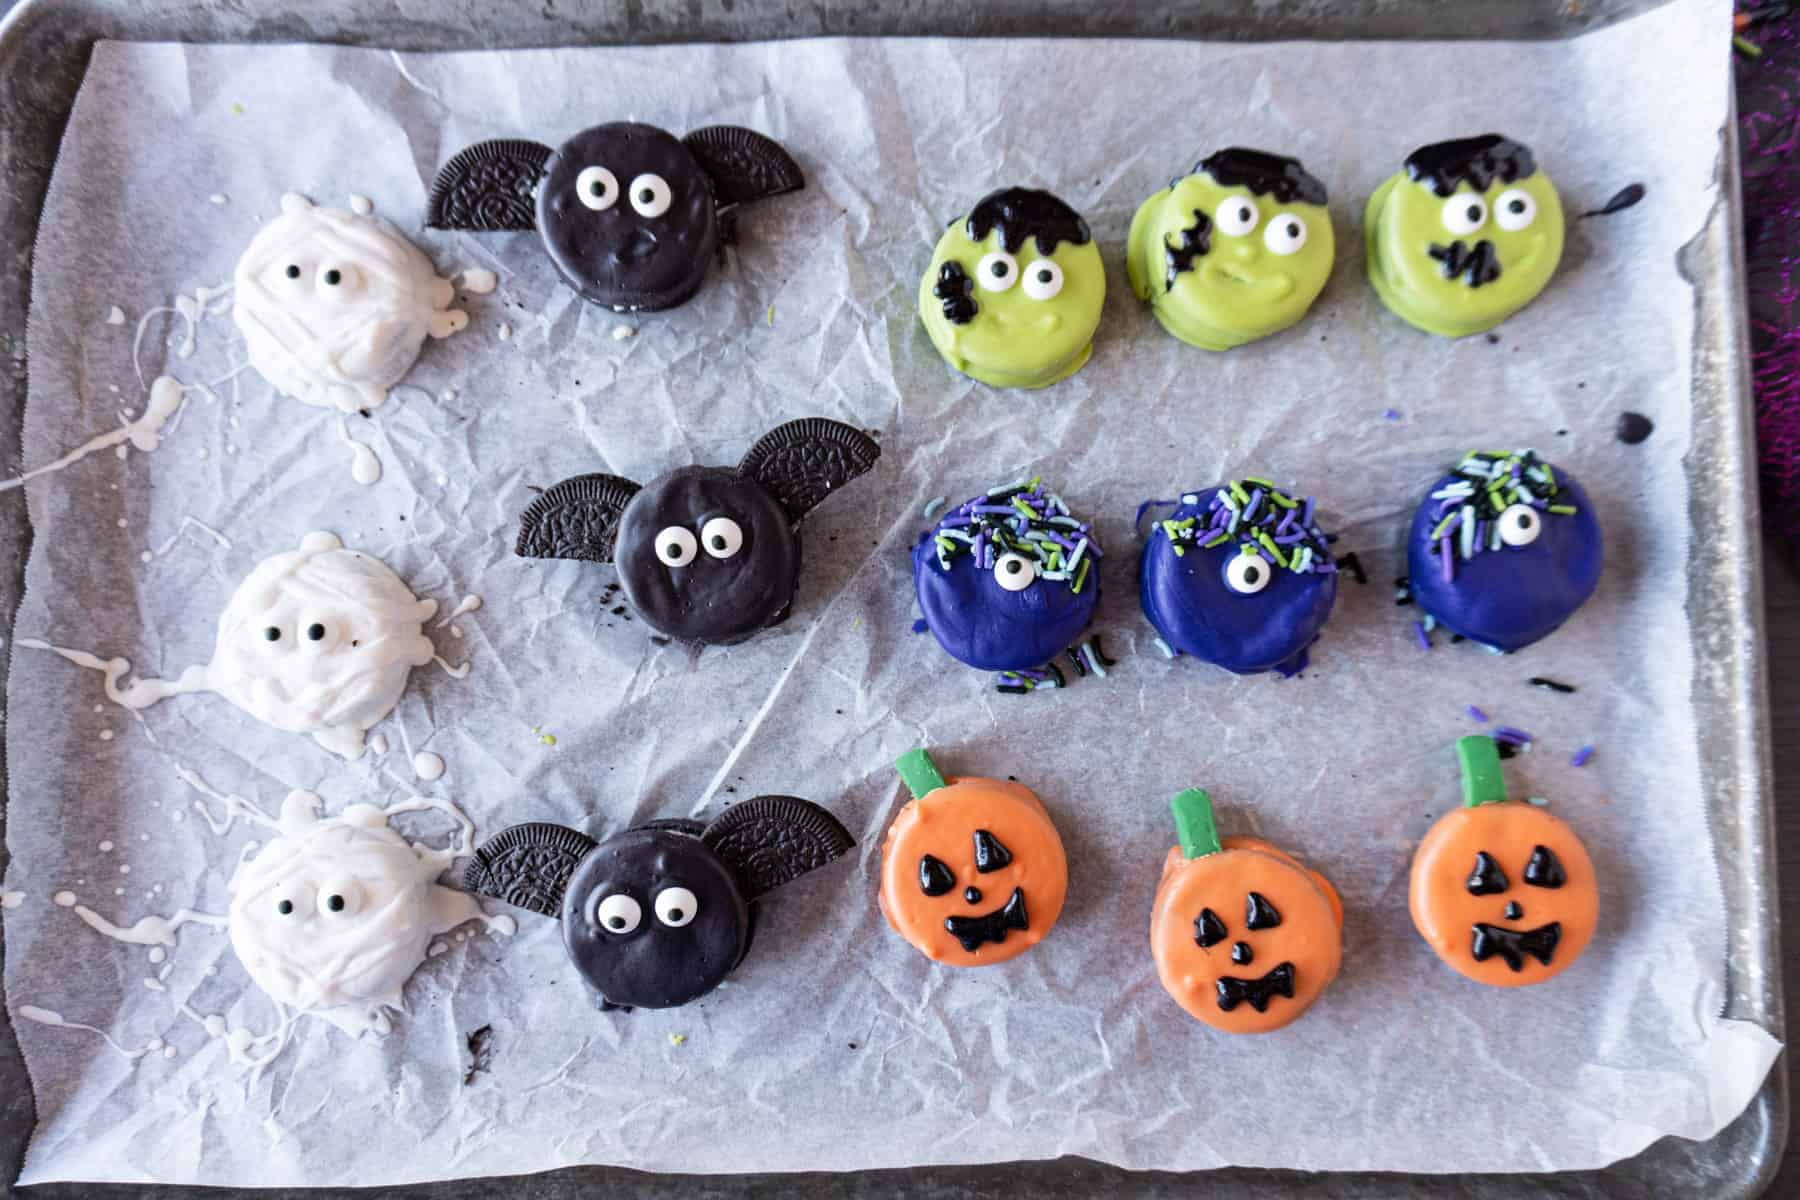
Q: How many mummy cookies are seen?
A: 3